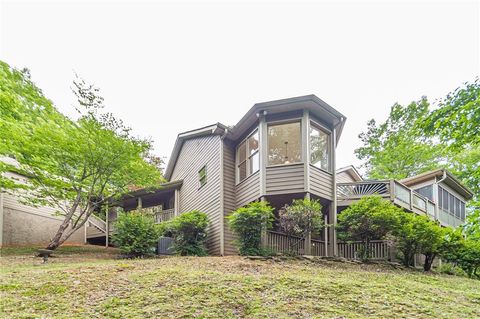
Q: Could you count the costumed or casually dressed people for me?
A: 0